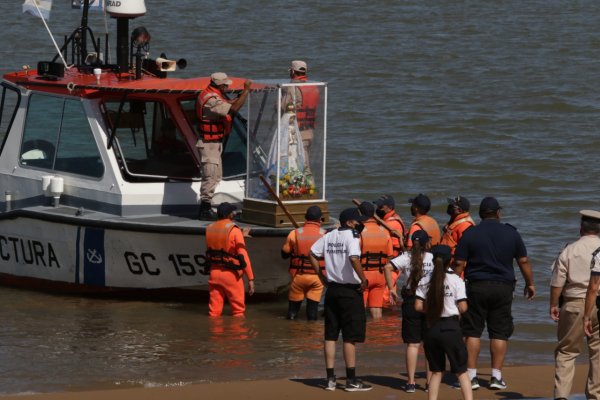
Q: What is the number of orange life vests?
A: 8